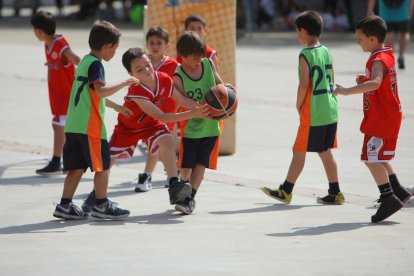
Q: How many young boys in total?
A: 8